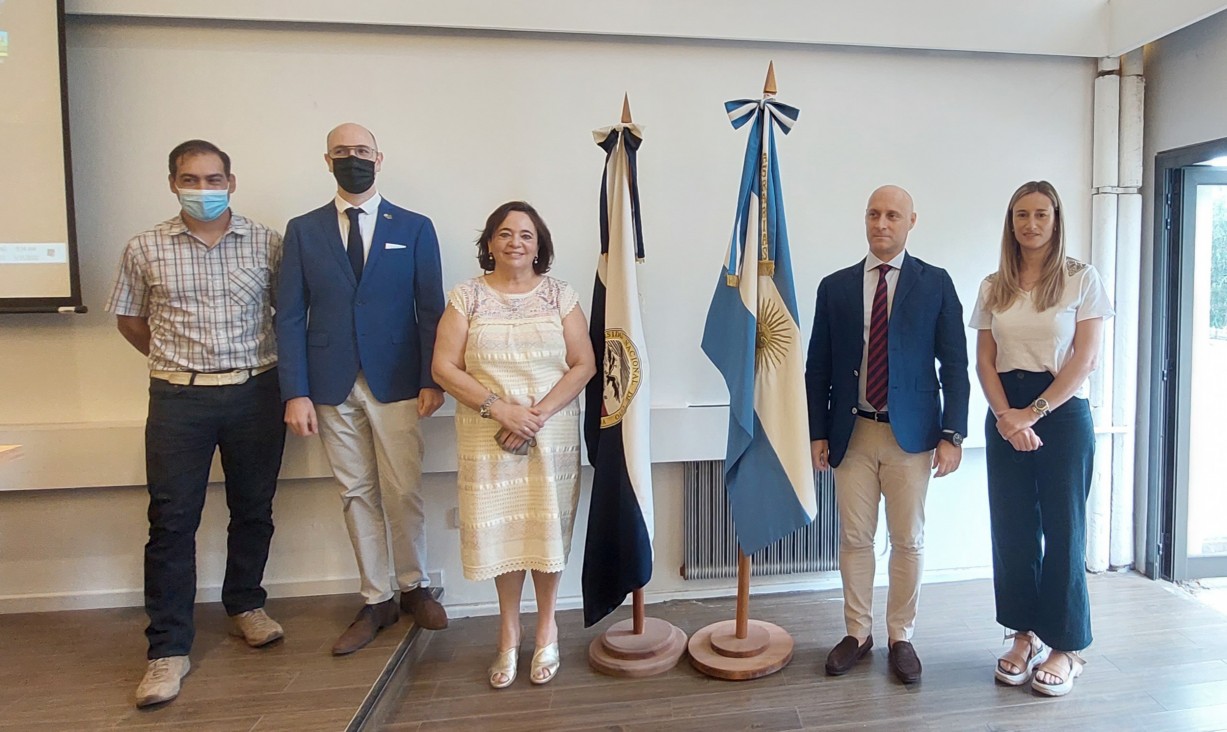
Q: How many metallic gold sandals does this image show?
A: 2